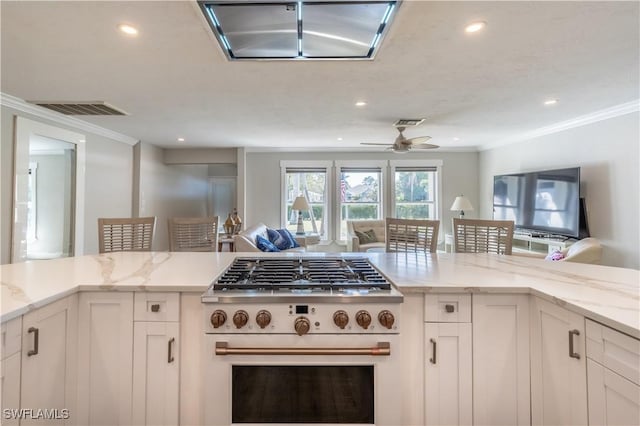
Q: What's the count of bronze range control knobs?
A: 7